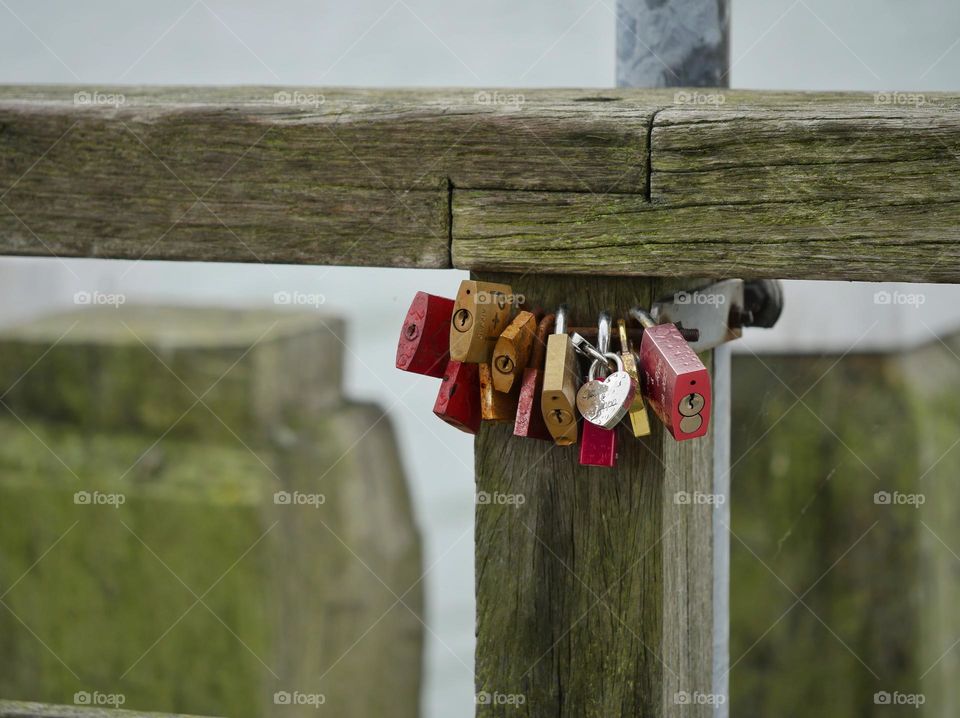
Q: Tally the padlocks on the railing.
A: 11